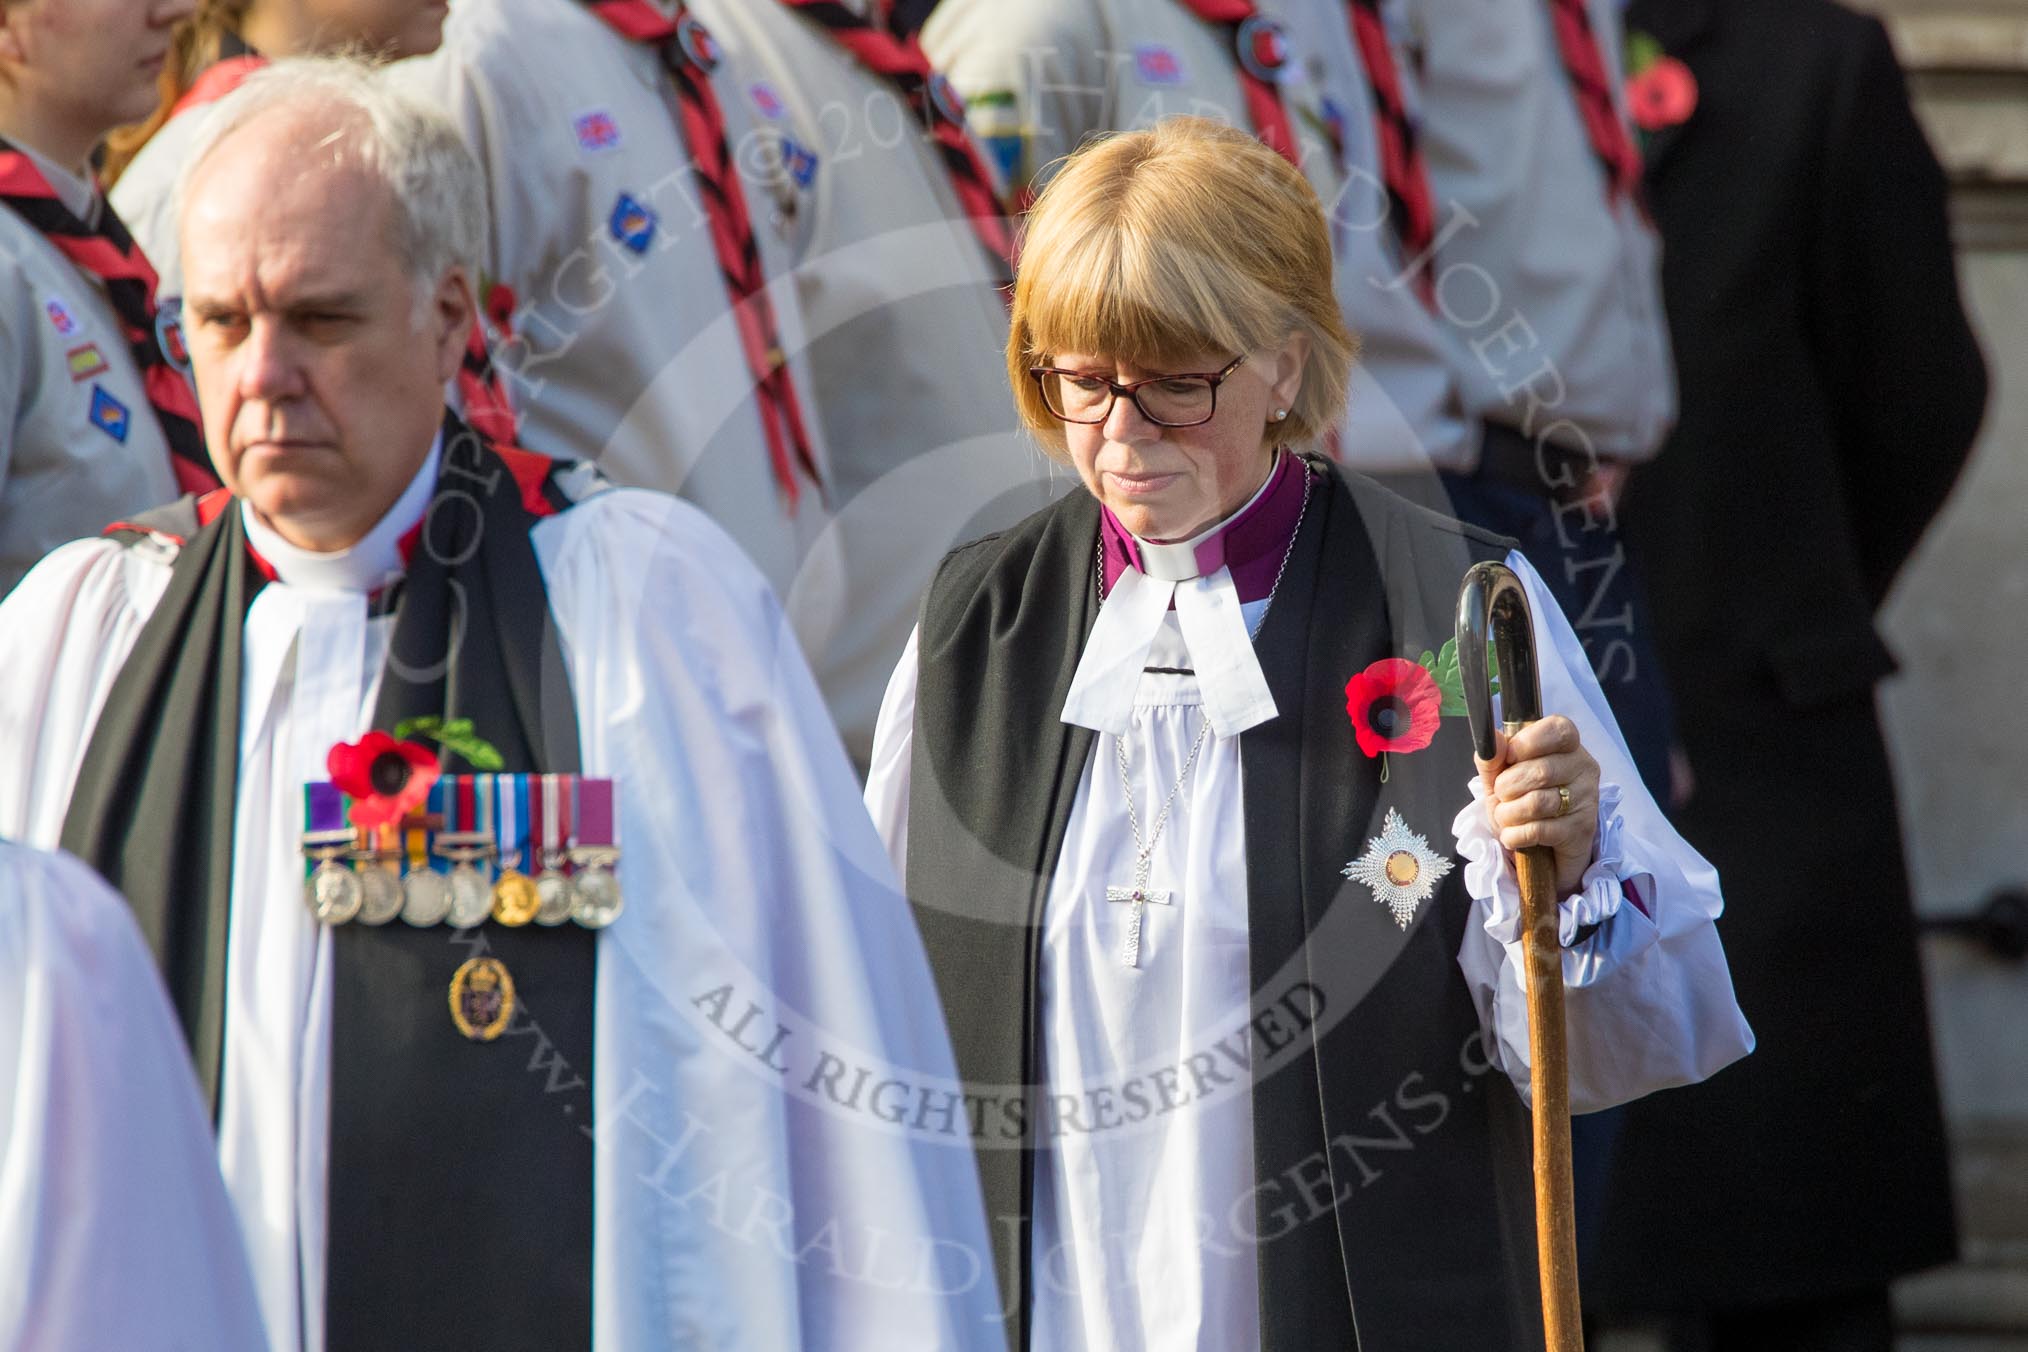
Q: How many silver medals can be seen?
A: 6